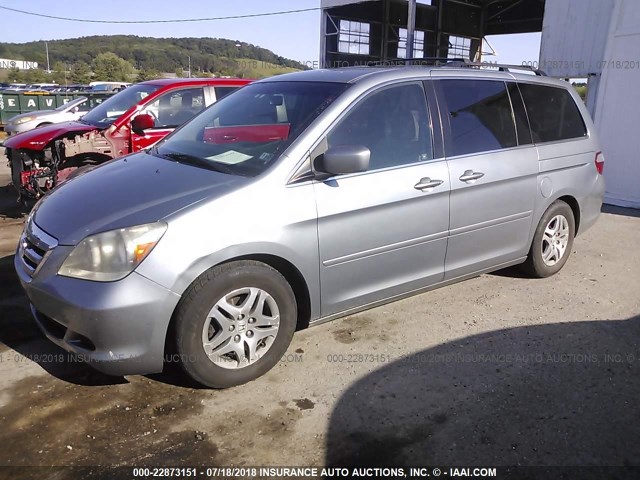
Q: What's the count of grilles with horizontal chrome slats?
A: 1